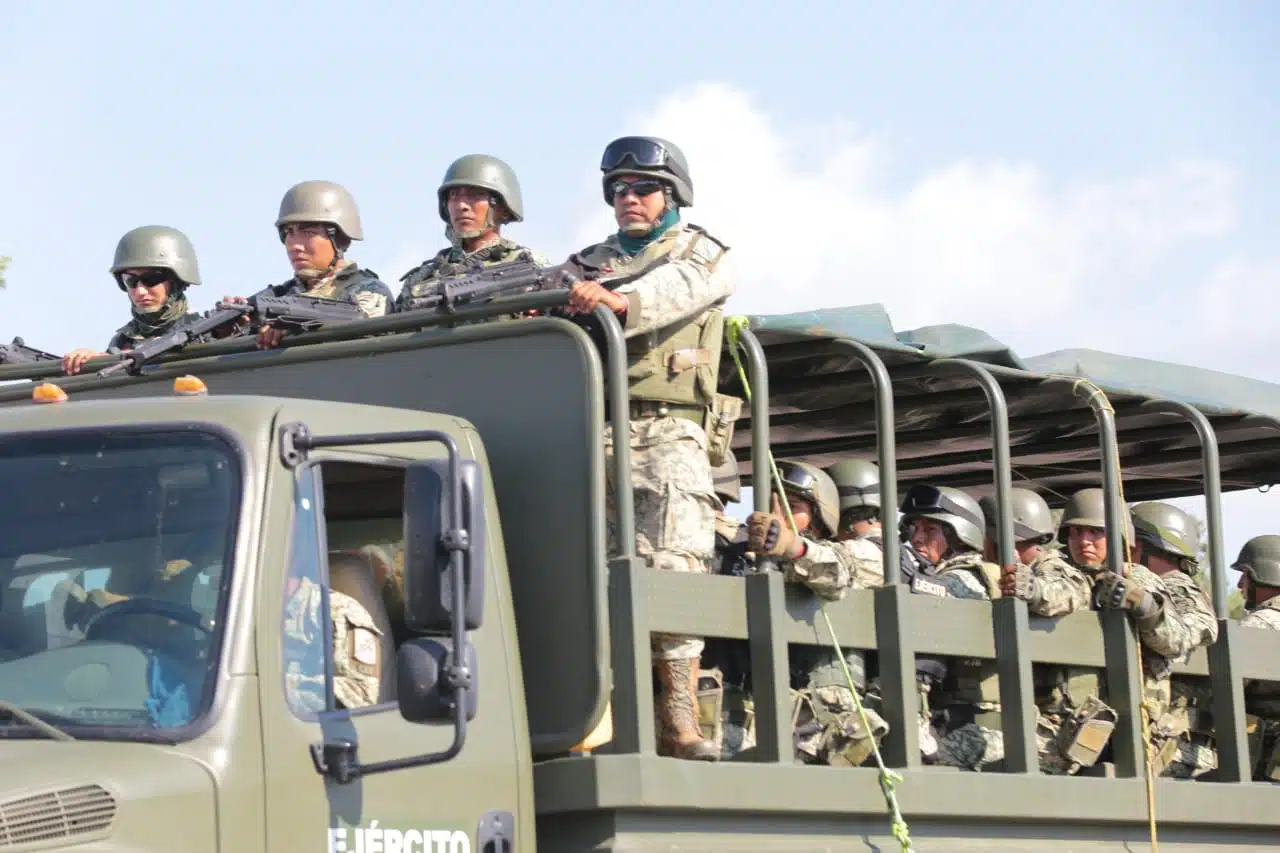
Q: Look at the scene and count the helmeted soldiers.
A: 12